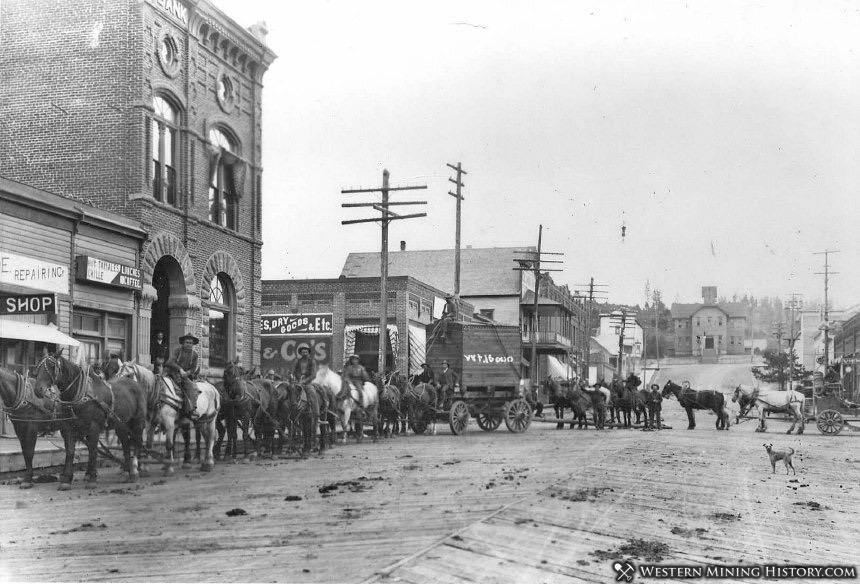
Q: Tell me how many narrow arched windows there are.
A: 3